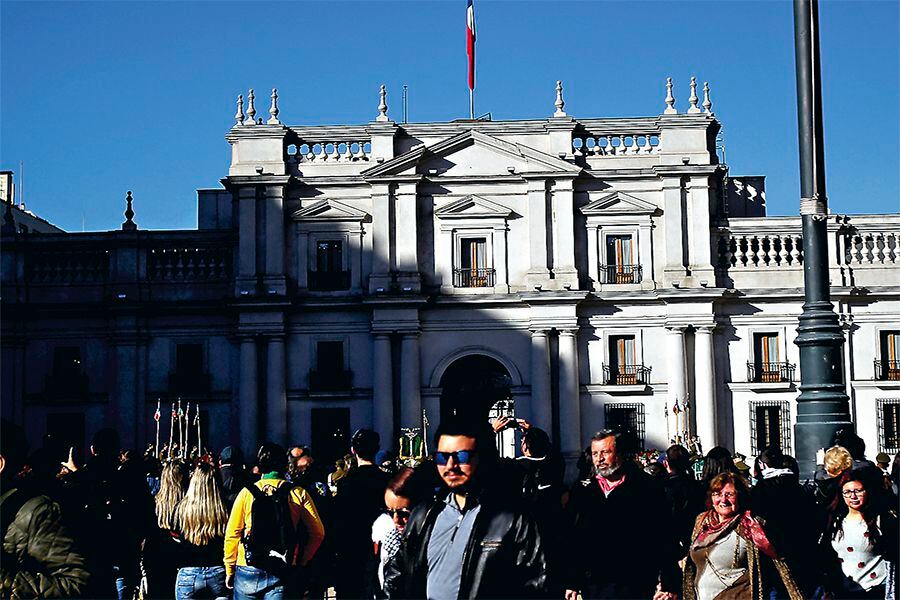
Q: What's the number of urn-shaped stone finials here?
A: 9